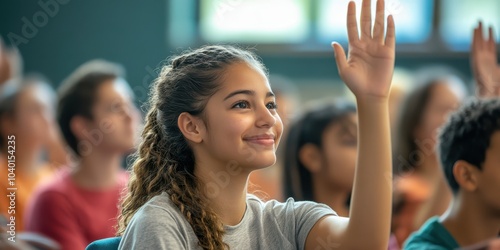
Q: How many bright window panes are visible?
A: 3